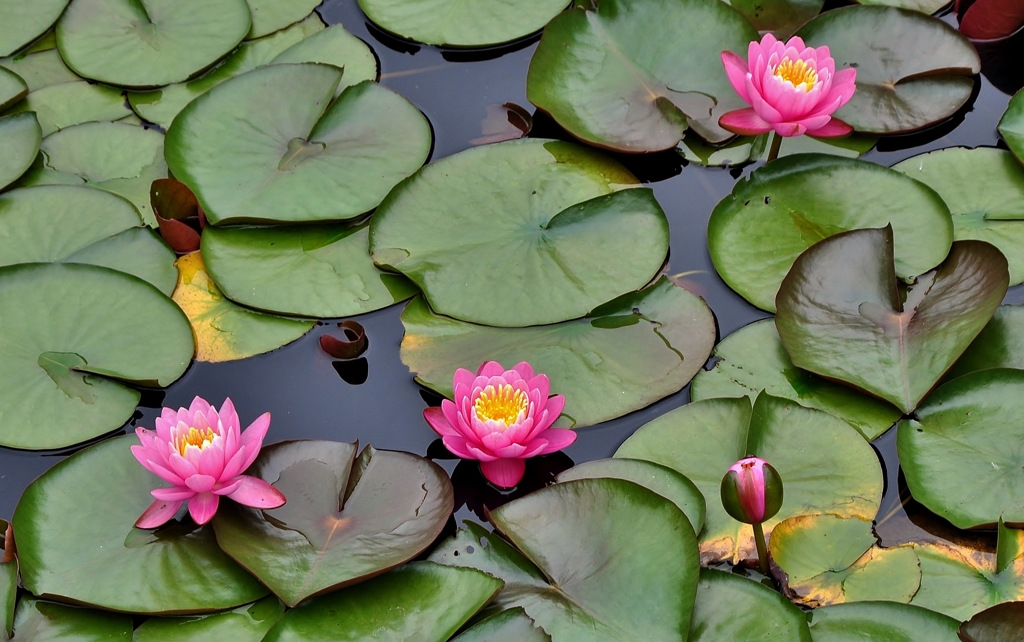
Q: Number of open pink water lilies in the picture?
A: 3